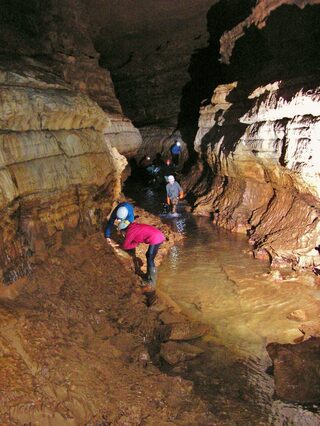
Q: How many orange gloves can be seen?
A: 2